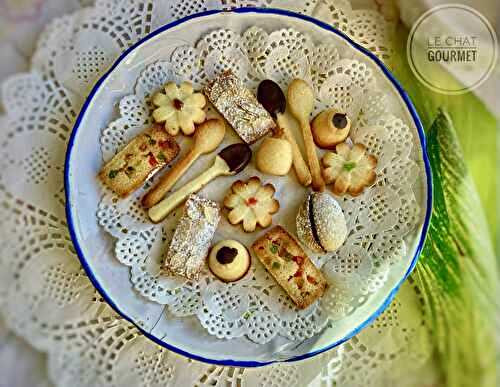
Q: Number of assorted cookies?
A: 15